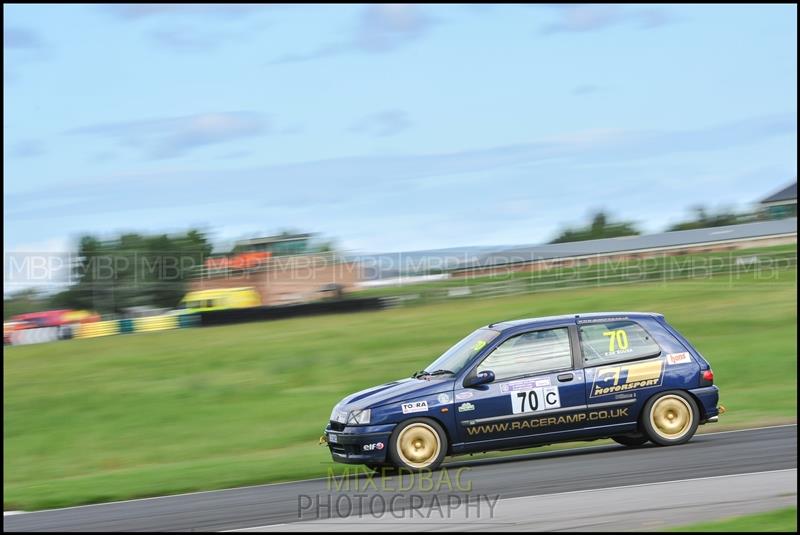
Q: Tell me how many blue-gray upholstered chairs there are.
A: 0